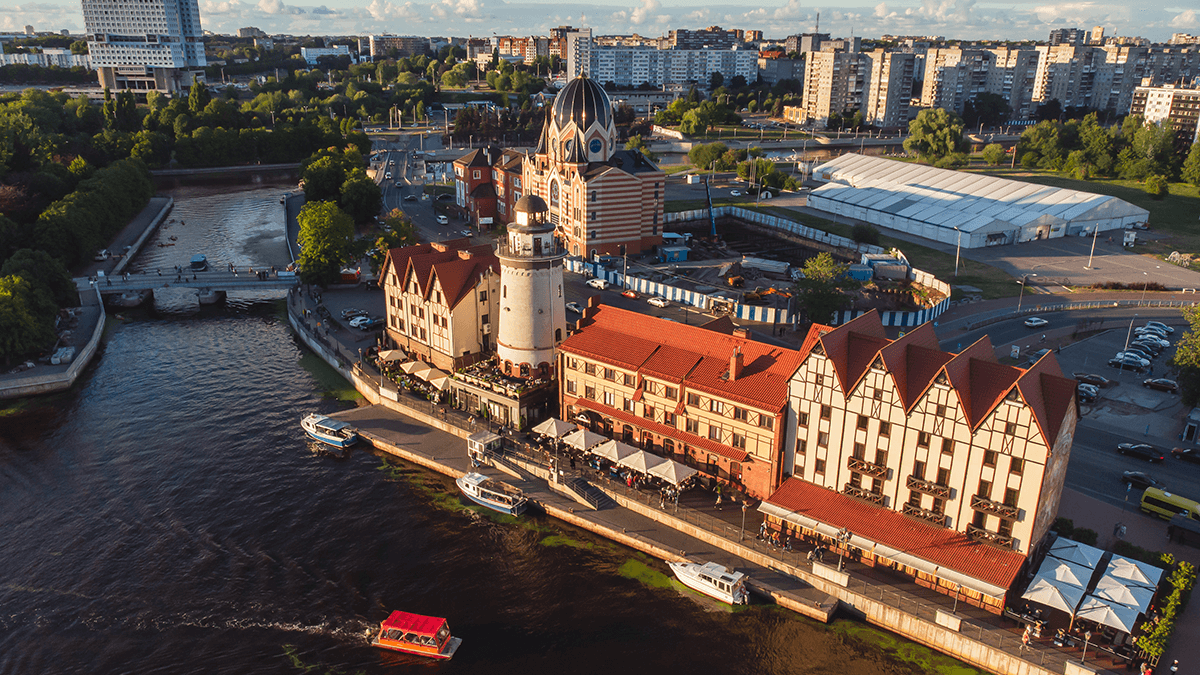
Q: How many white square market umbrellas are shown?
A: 15